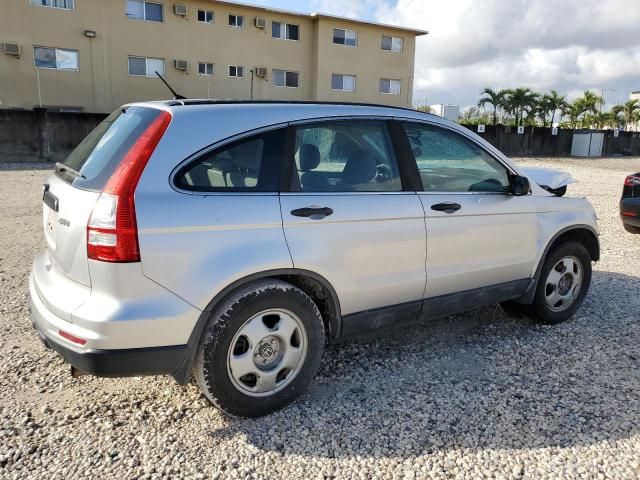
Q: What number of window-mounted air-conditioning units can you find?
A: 5